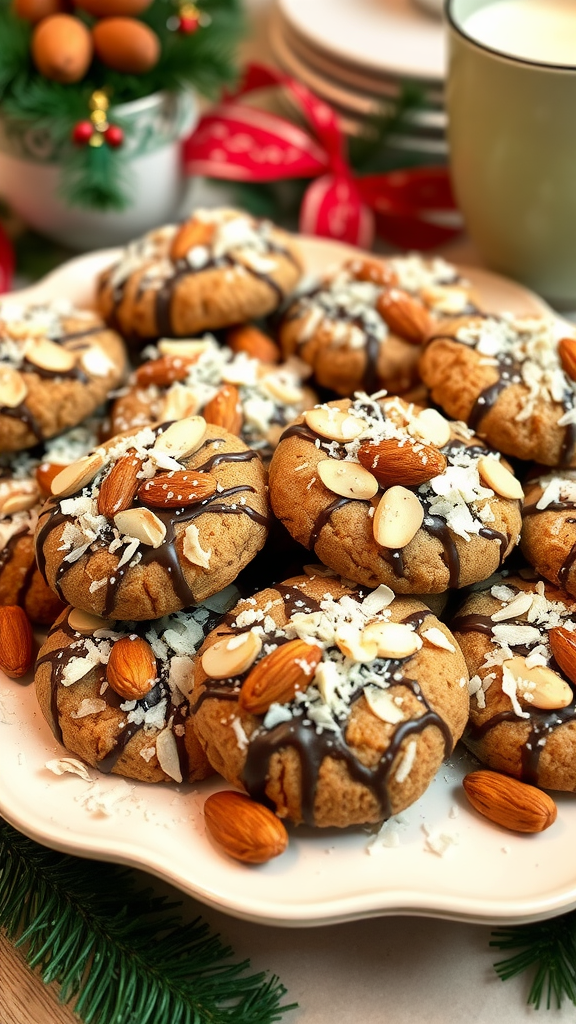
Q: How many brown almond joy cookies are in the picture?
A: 12